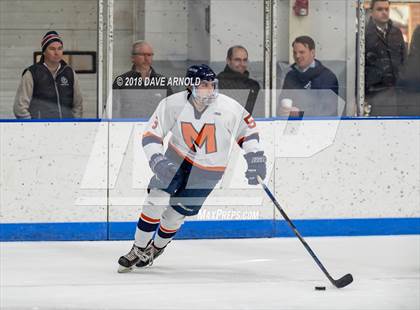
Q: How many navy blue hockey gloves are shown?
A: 2